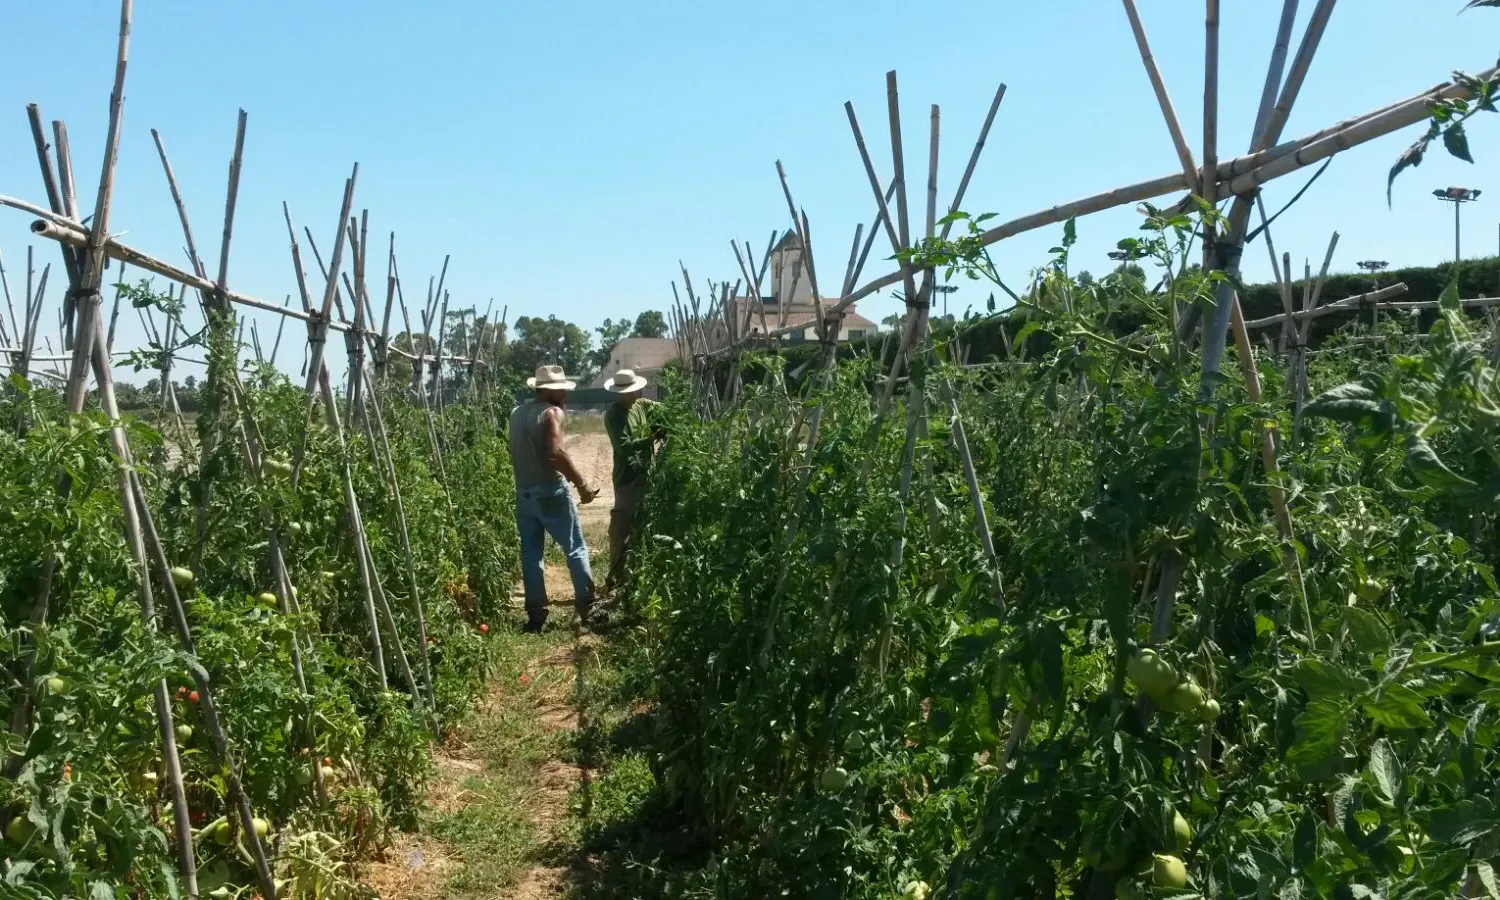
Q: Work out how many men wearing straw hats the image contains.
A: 2